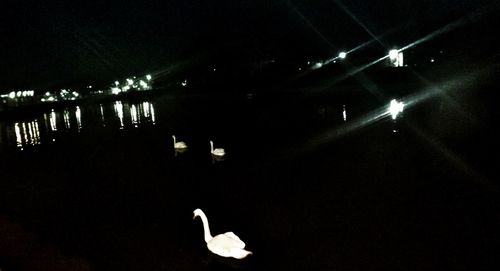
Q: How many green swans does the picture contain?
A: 0